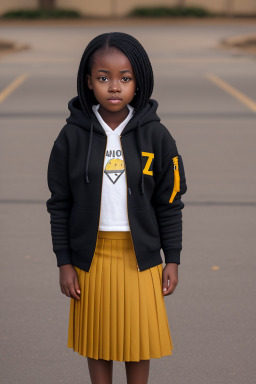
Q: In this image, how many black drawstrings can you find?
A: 2